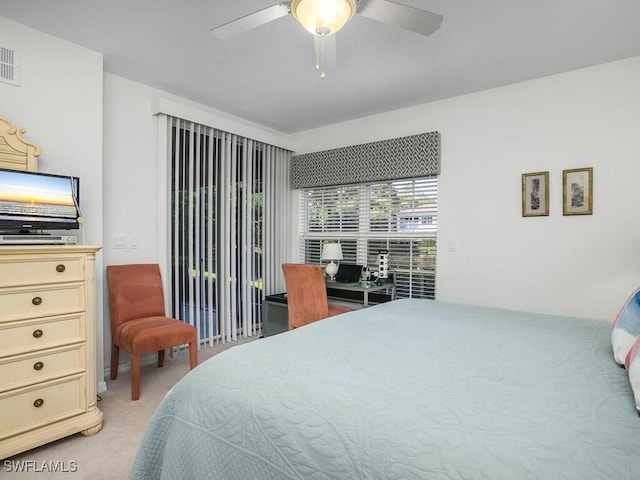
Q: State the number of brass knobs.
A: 5